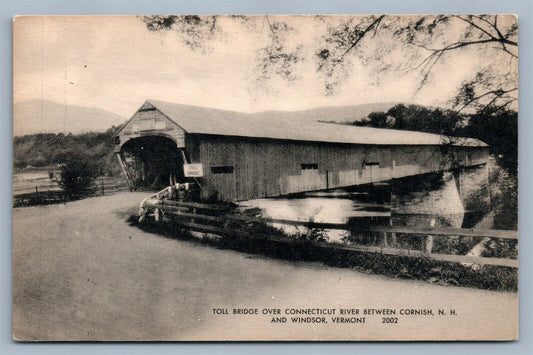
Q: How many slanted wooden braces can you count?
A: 2